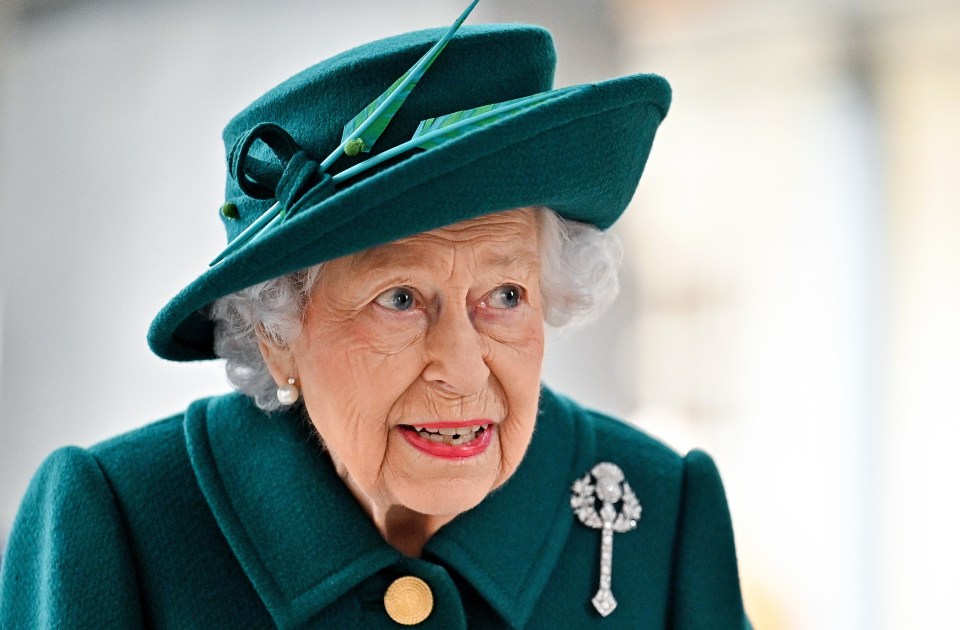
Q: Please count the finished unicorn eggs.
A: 0